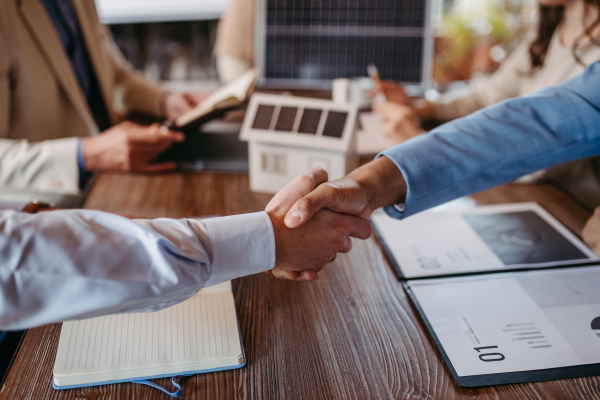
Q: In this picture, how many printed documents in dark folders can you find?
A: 2